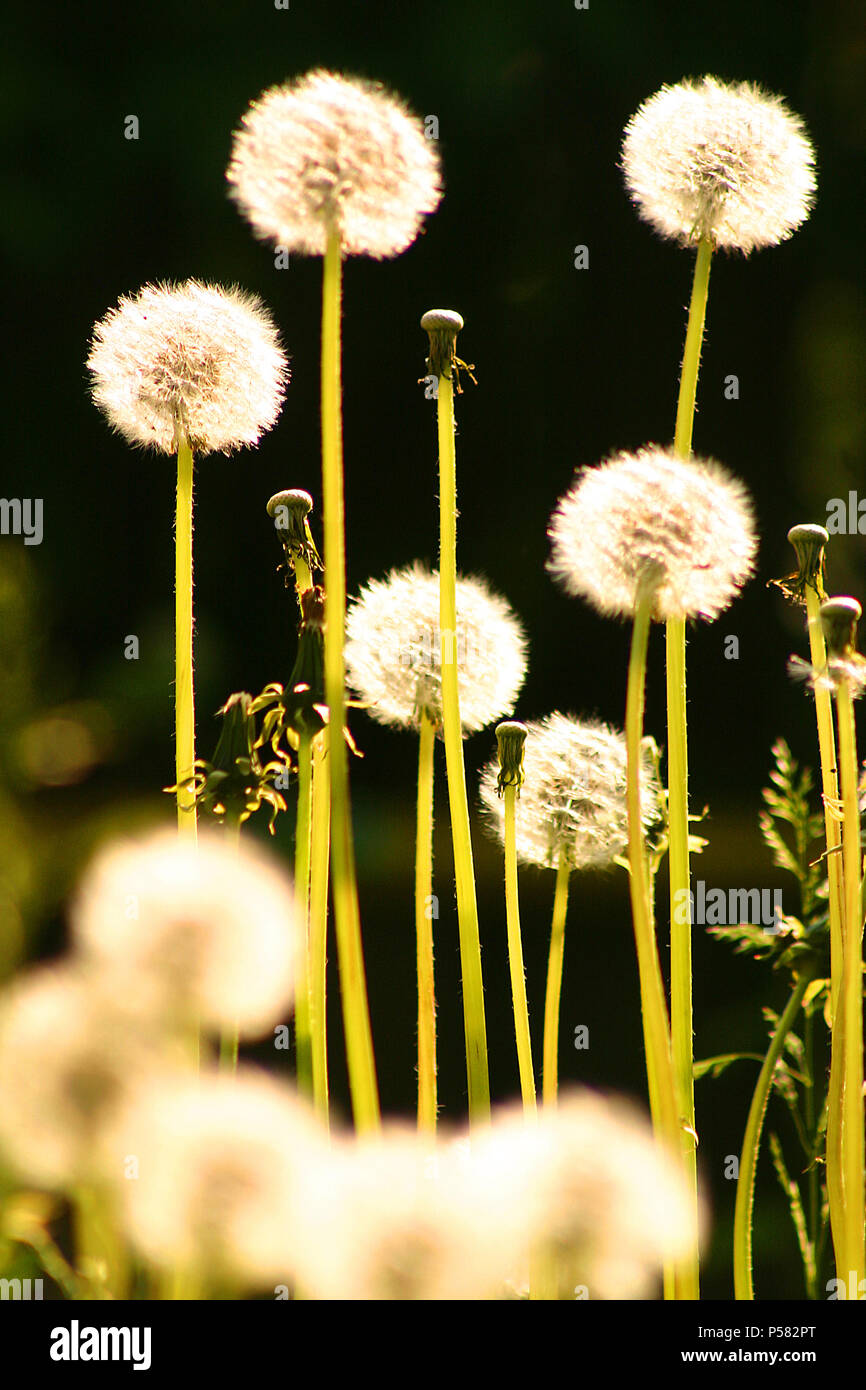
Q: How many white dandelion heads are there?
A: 11